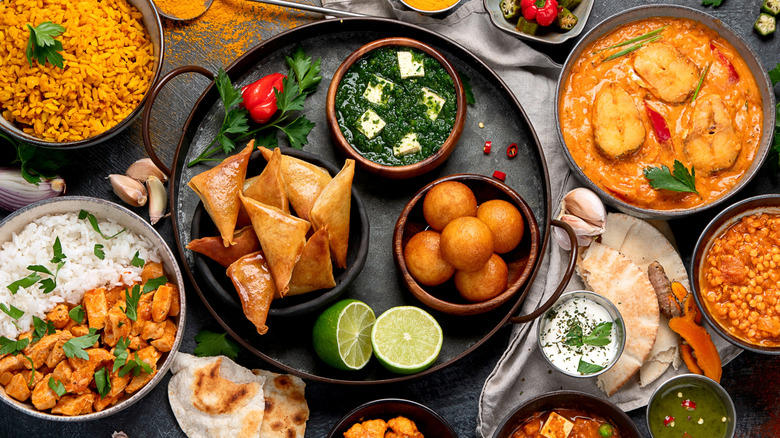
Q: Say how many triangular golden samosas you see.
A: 8